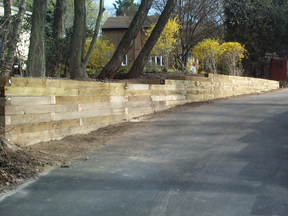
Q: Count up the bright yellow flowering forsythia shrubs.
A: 4